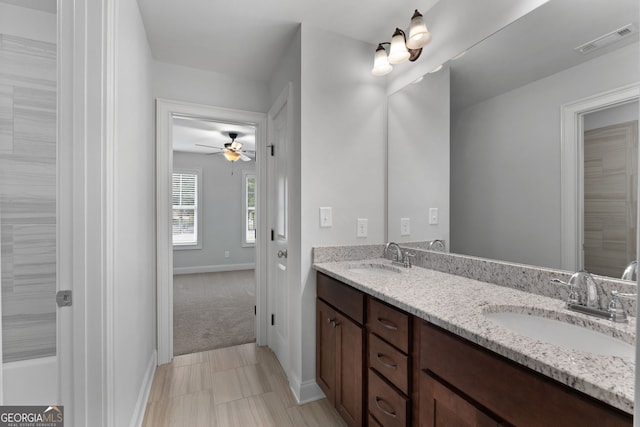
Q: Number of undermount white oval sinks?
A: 2